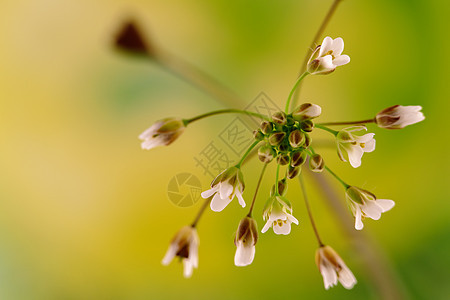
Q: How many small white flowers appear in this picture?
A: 10